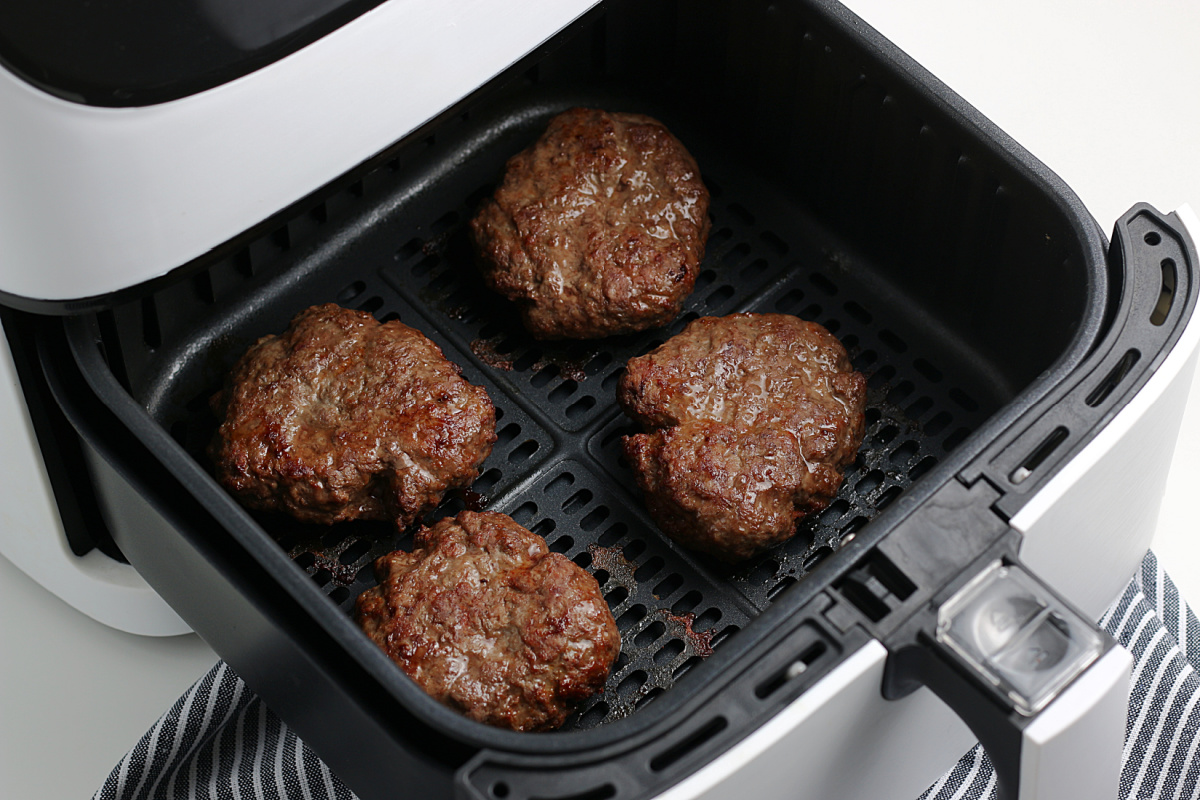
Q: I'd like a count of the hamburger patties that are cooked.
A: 4